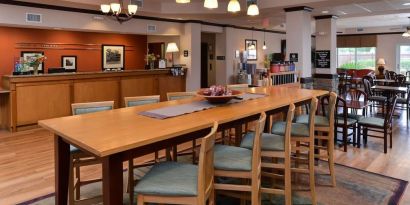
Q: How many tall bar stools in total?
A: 9